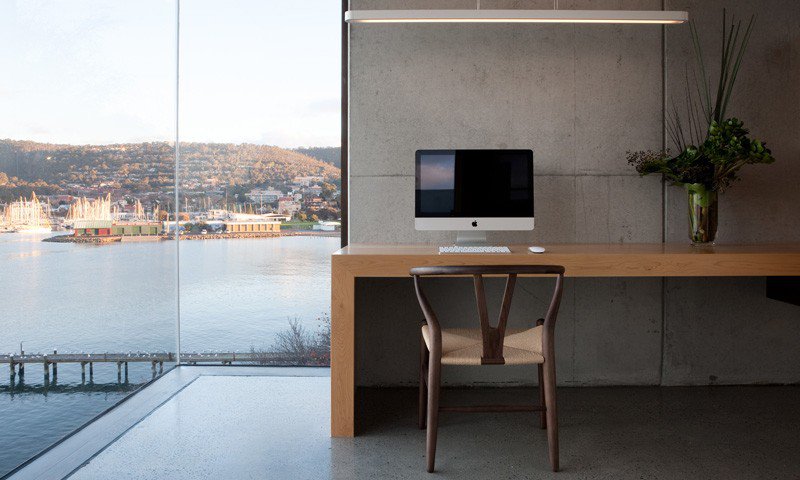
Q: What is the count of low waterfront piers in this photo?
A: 1